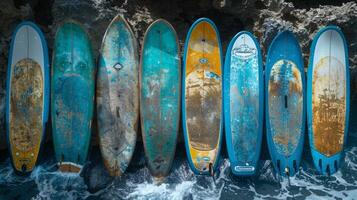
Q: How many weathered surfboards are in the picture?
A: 8